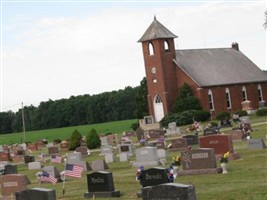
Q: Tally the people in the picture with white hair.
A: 0